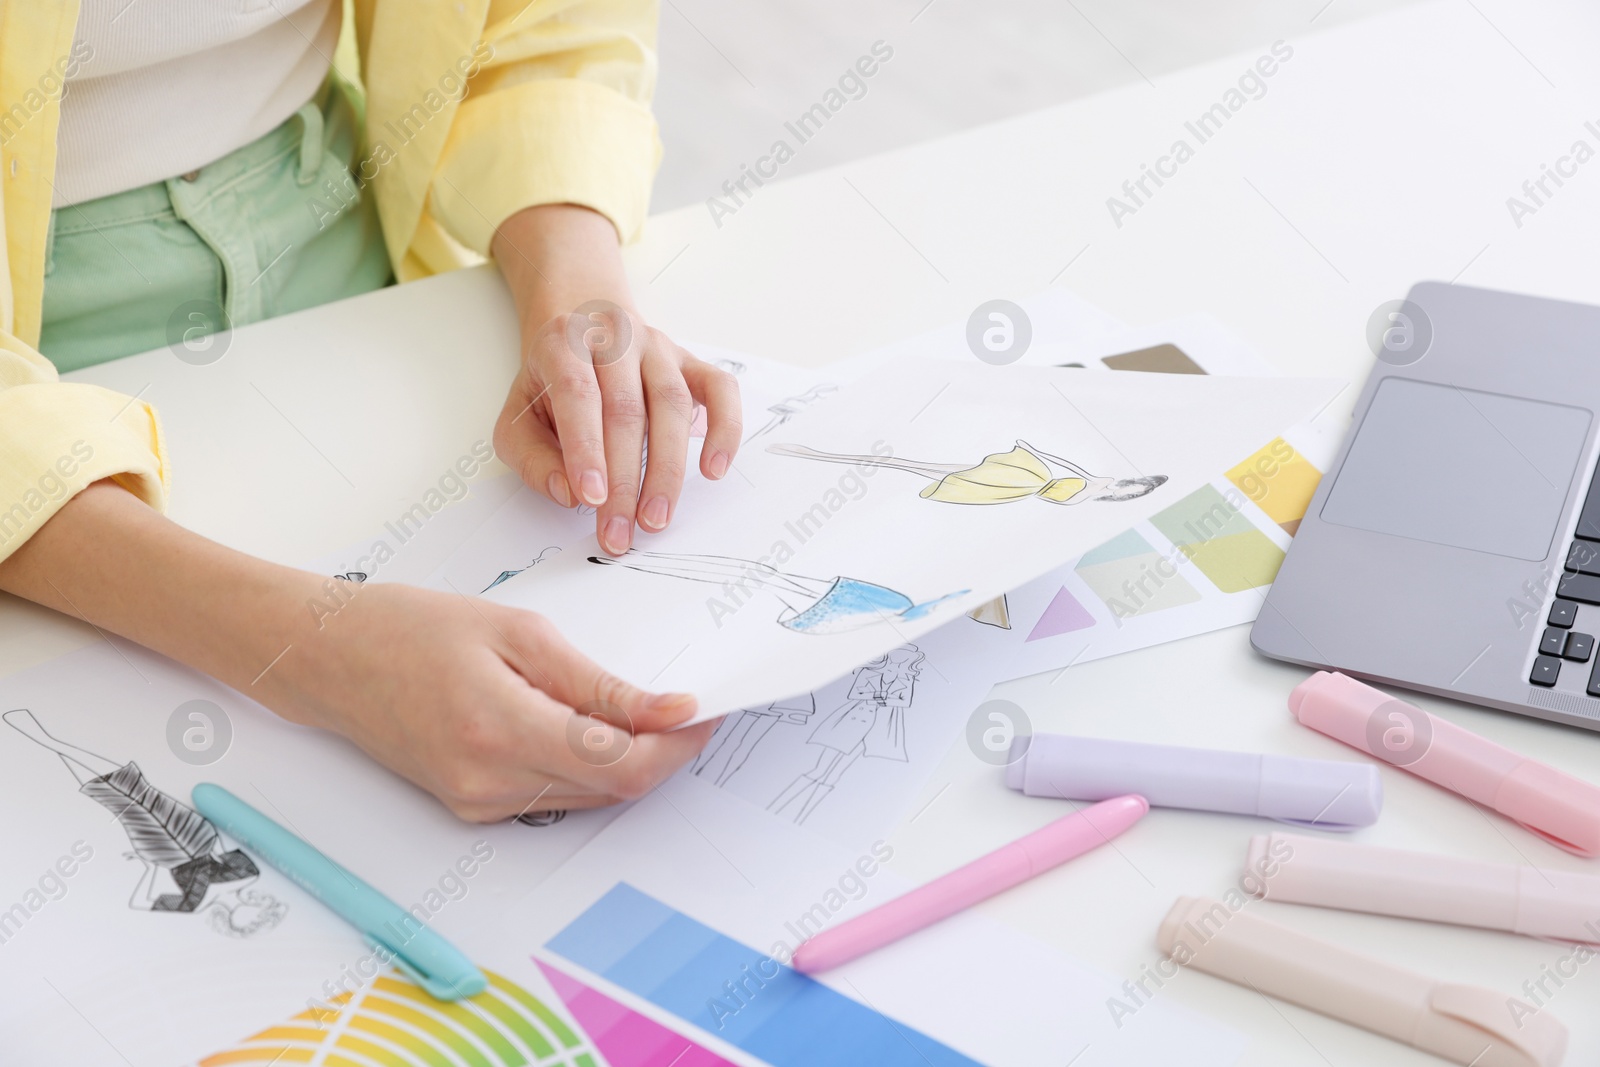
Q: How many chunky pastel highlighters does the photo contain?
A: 4